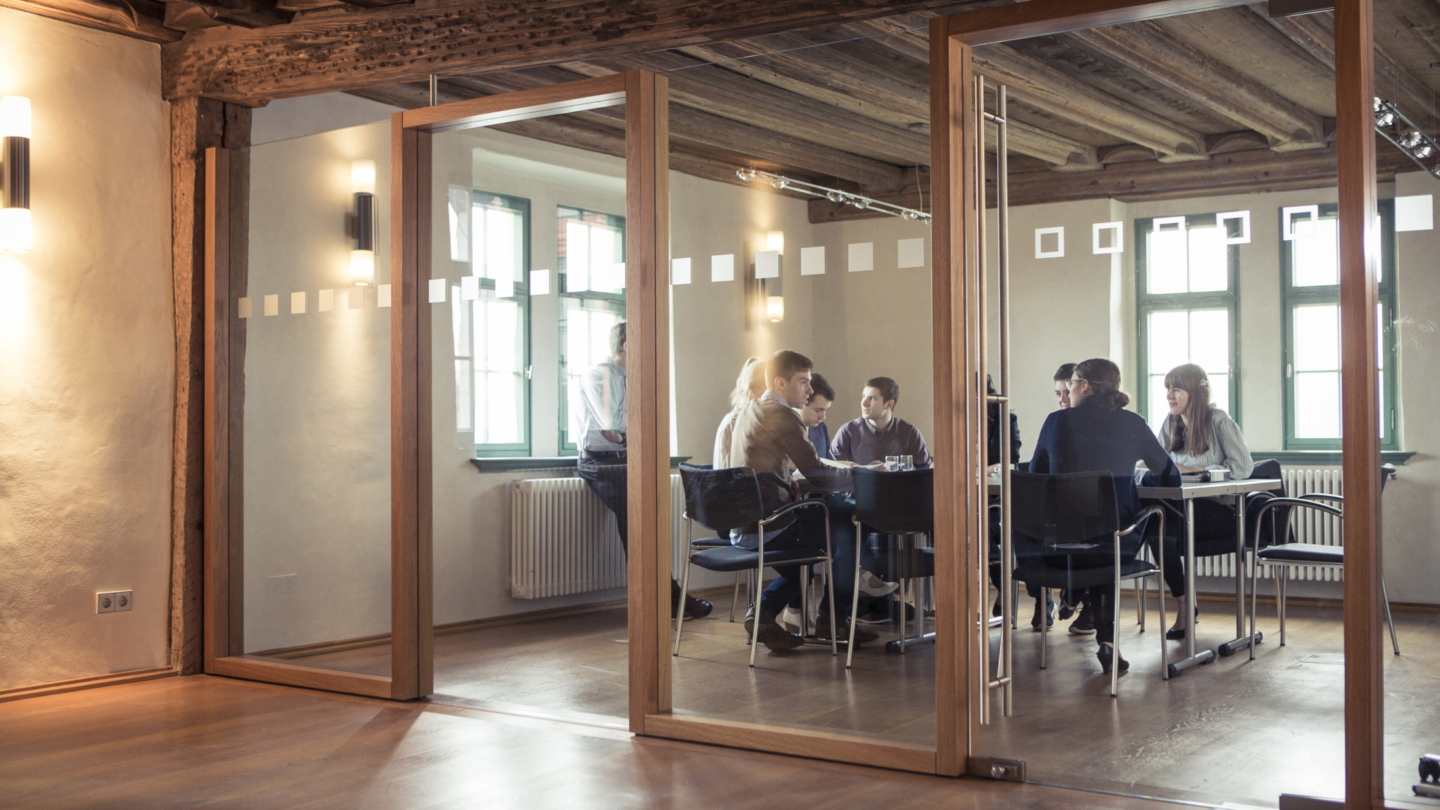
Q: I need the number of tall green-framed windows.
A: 4